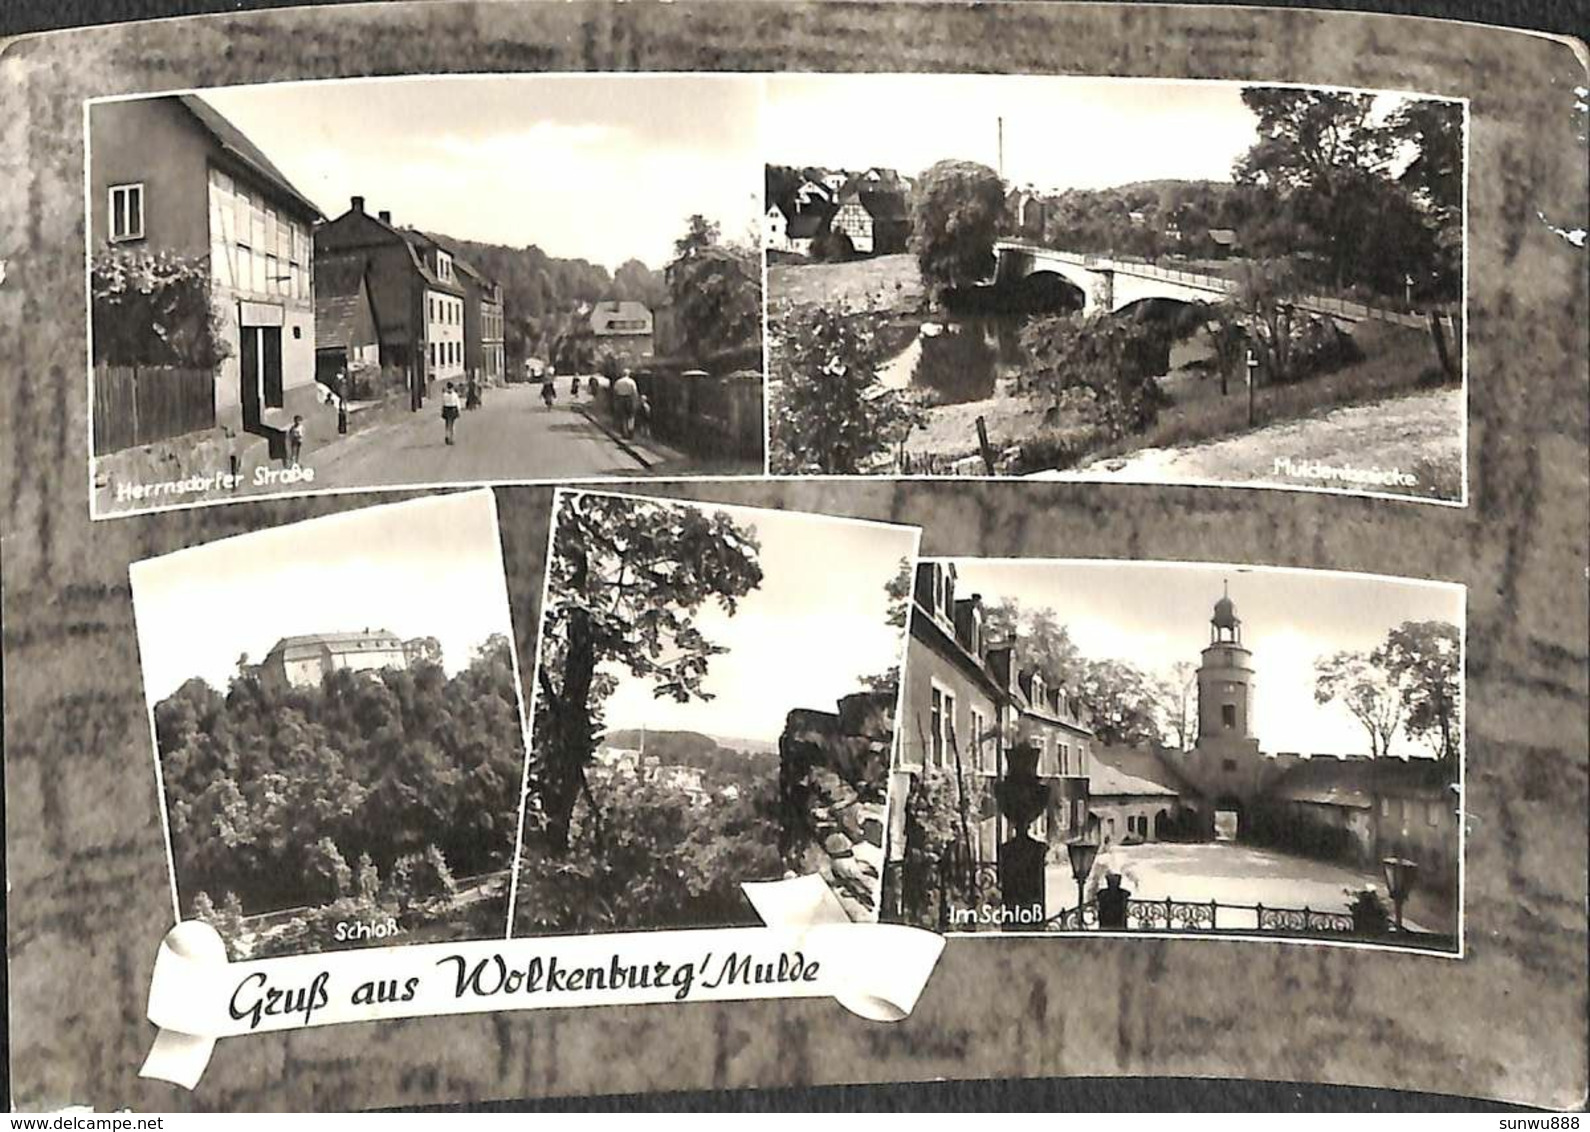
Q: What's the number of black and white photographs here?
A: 5